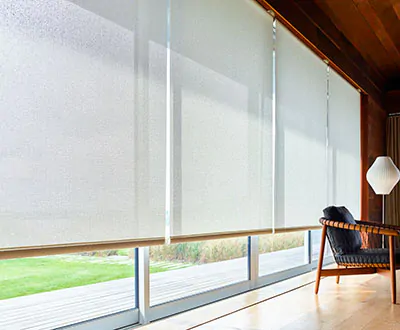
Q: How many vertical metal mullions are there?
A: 3